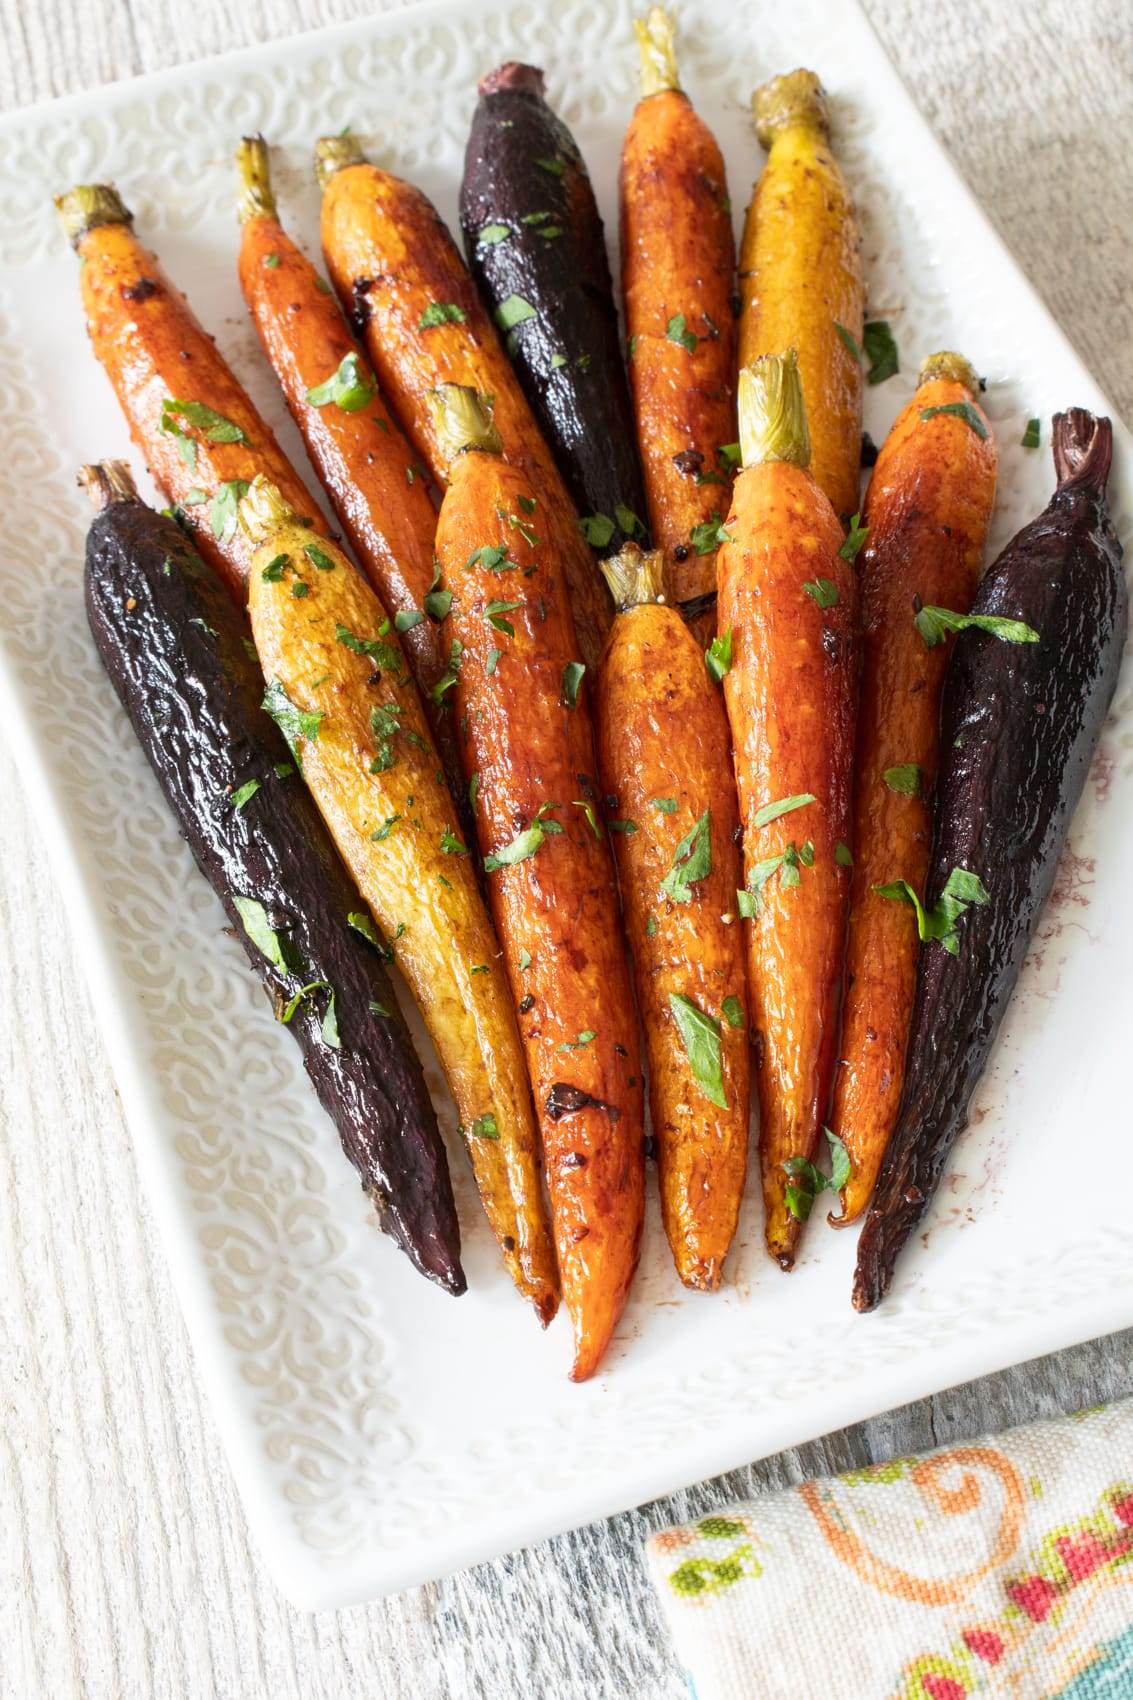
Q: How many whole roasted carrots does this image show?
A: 13